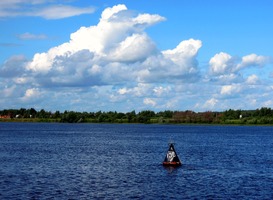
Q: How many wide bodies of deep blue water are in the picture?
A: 1